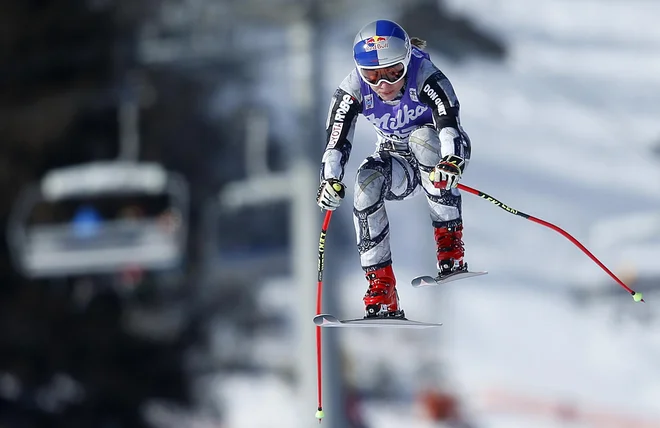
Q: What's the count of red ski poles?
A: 2